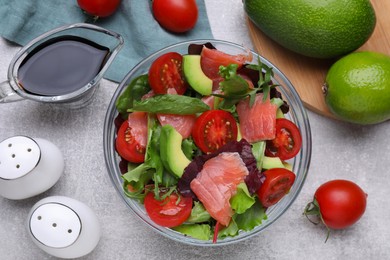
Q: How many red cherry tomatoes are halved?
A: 6